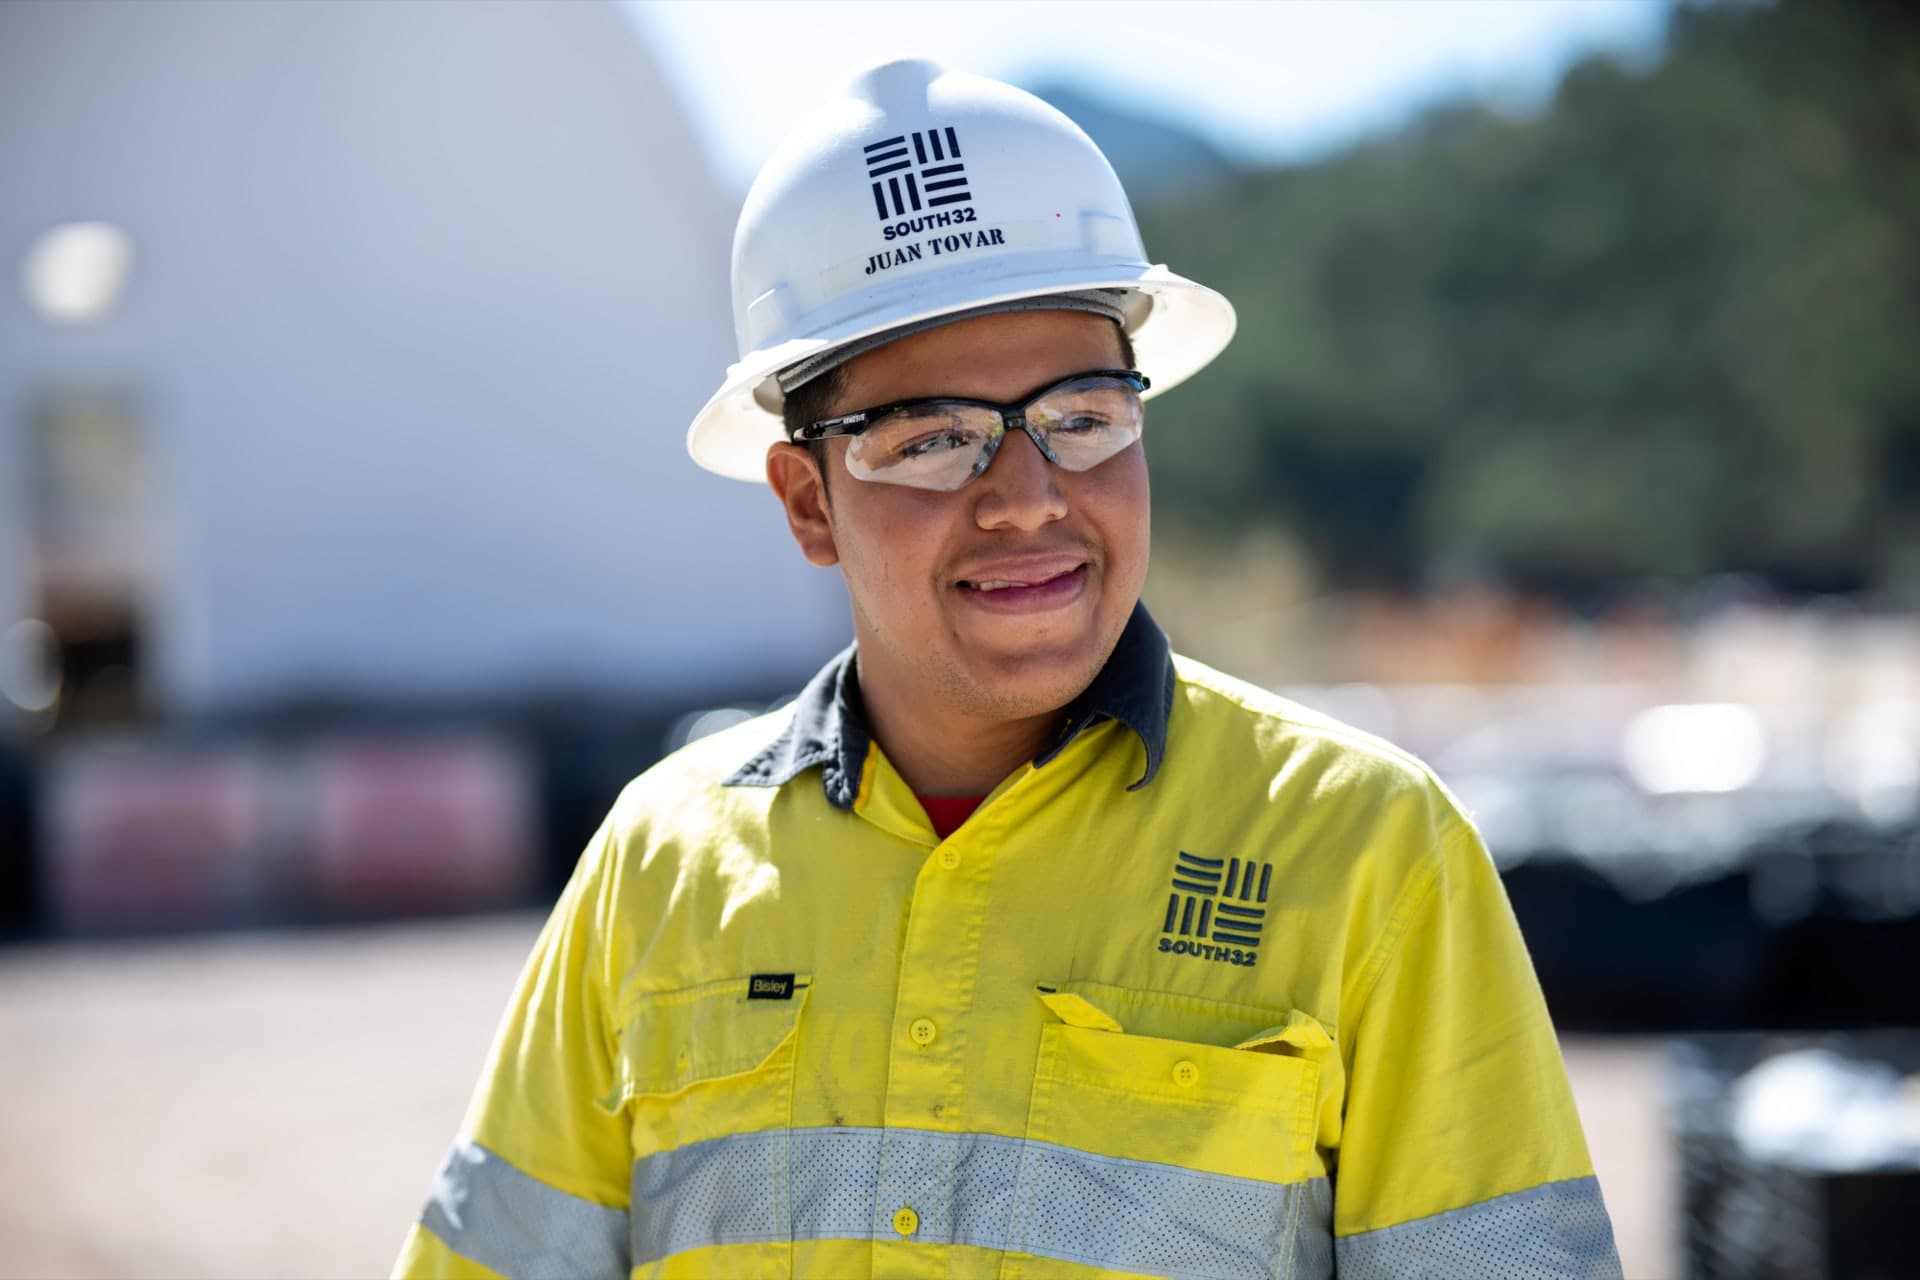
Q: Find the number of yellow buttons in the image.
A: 4